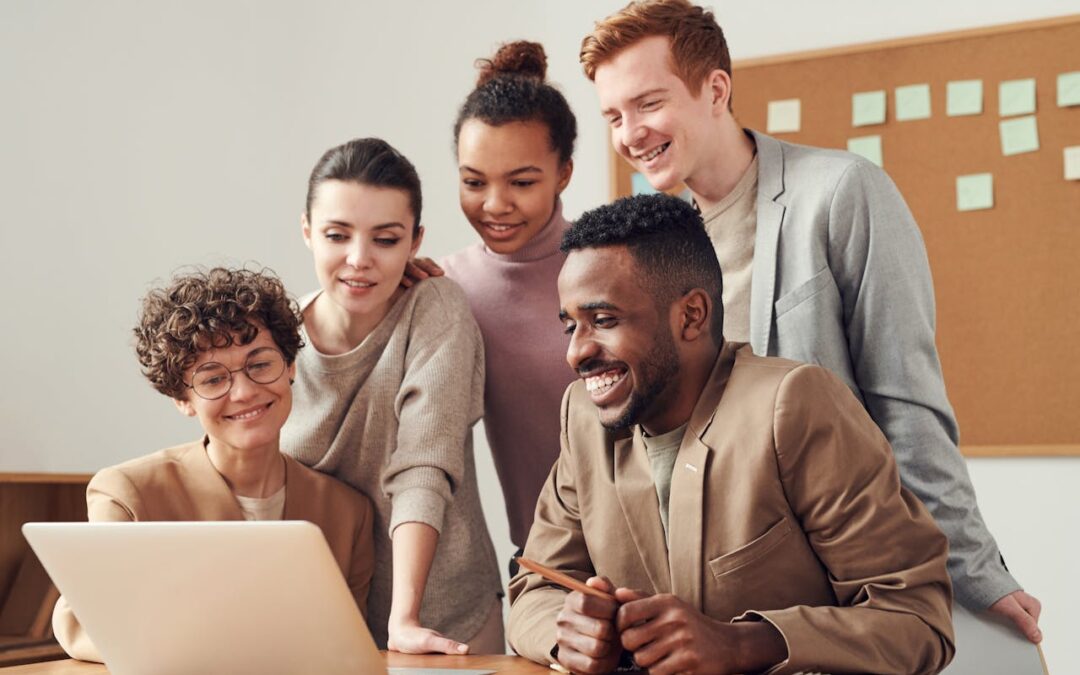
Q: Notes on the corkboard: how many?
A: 11